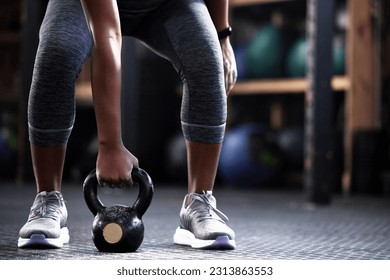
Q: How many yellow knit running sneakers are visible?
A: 0